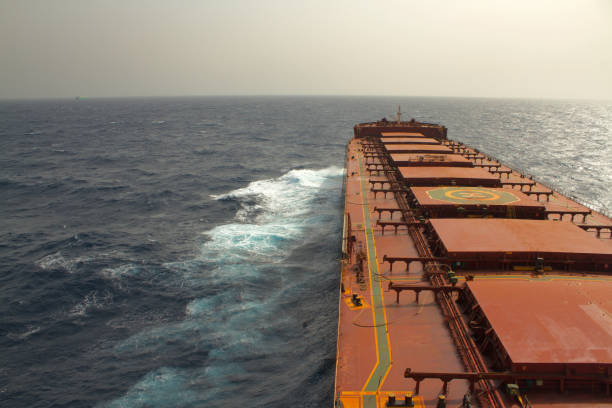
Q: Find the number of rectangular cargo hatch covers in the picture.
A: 8